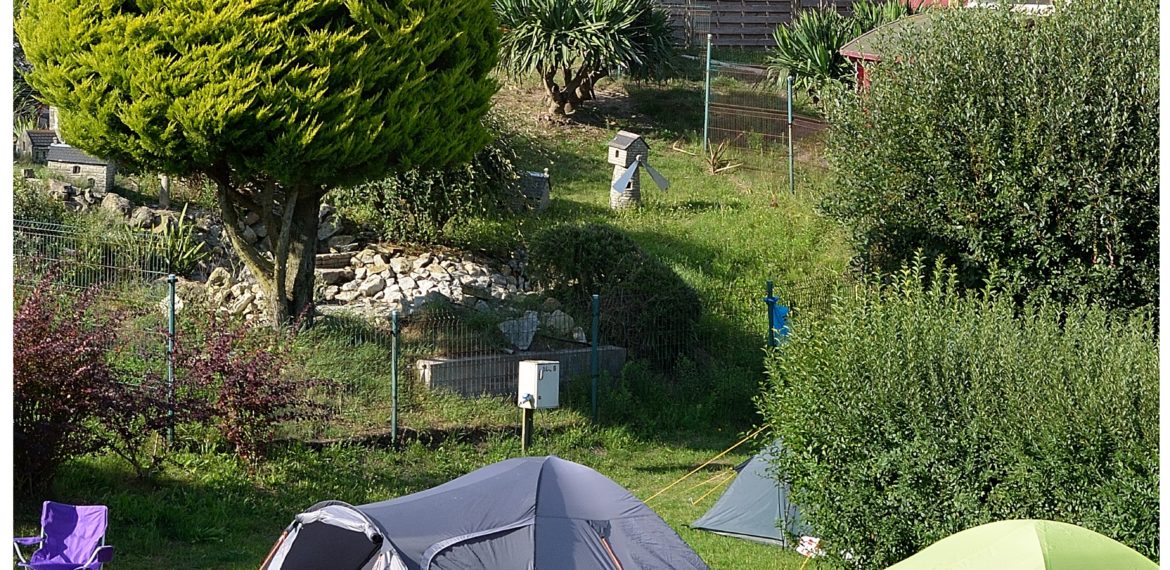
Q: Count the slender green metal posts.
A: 6